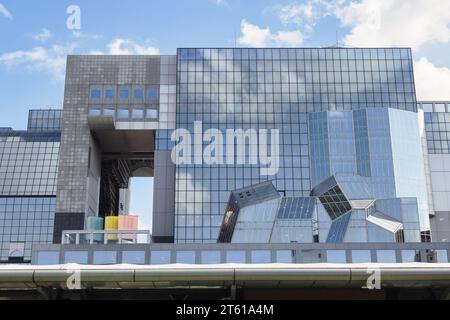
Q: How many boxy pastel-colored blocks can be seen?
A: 3